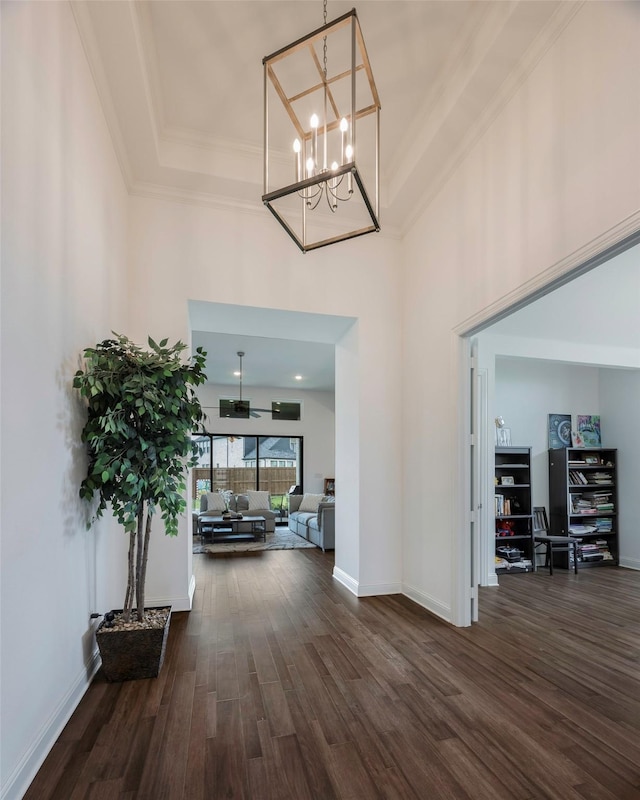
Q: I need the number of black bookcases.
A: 2